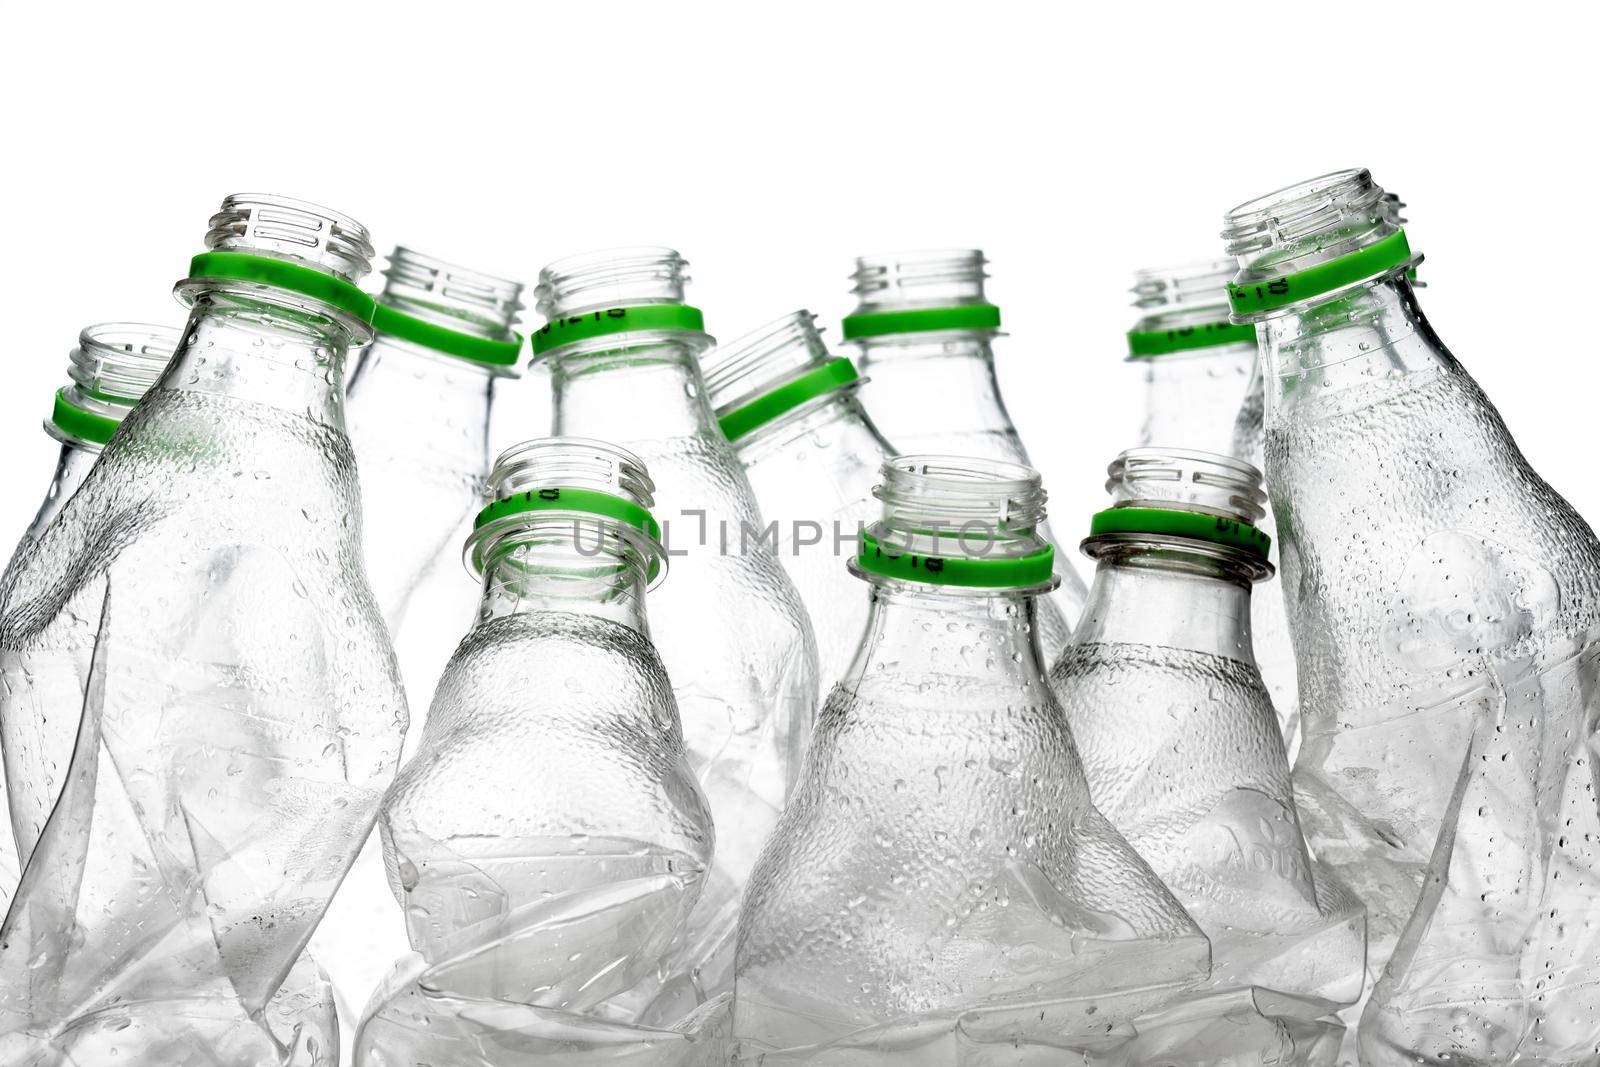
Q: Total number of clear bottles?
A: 12